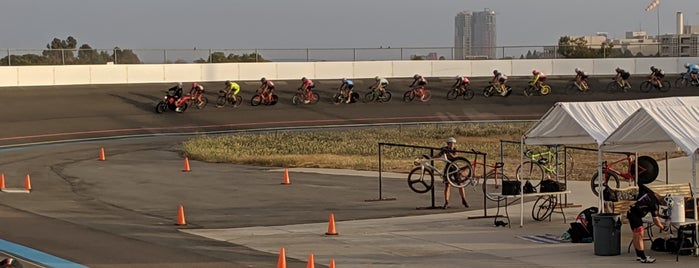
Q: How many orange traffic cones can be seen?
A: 10